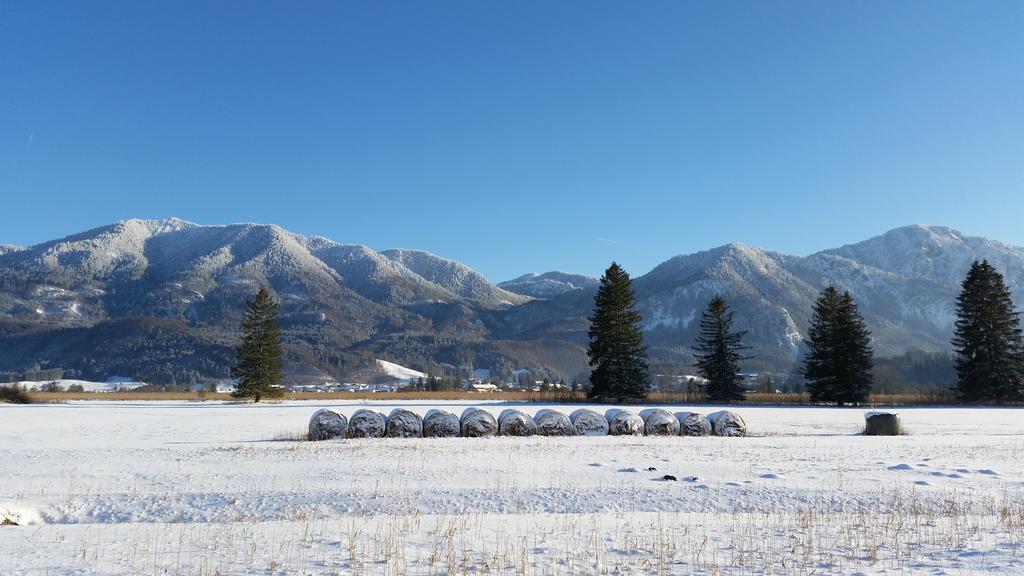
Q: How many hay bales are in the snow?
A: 13